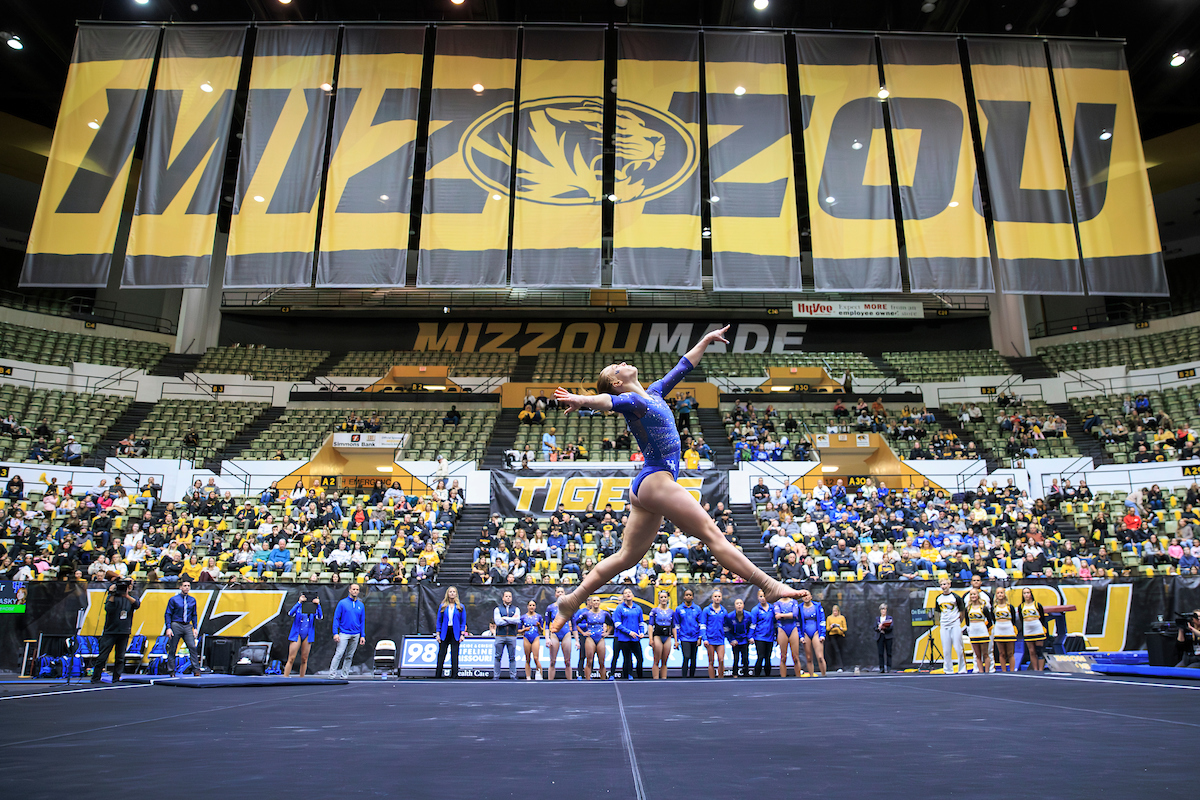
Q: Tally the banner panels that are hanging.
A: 12